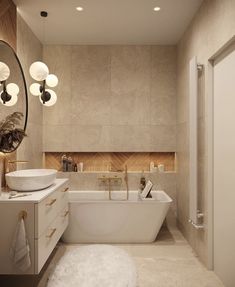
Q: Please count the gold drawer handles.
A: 4